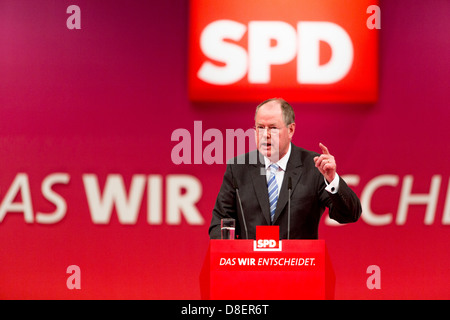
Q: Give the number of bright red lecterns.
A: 1